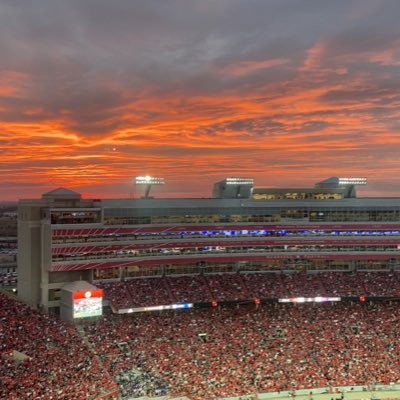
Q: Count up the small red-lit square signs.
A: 3